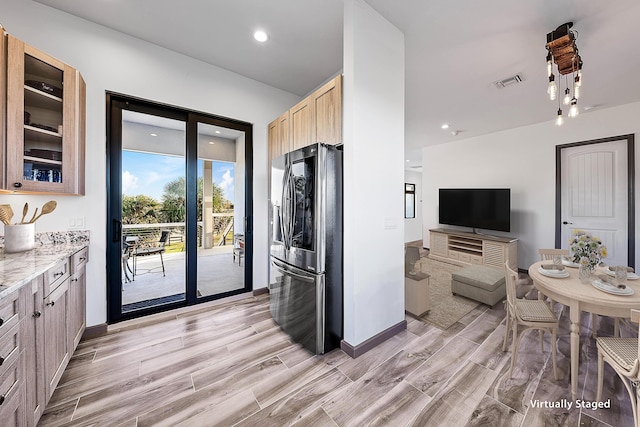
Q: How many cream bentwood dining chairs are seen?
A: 3